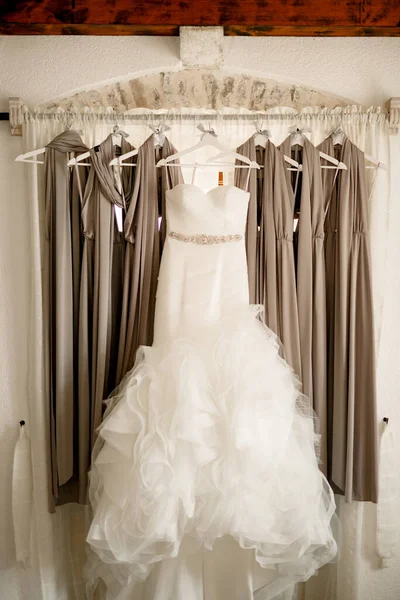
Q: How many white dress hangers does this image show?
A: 7